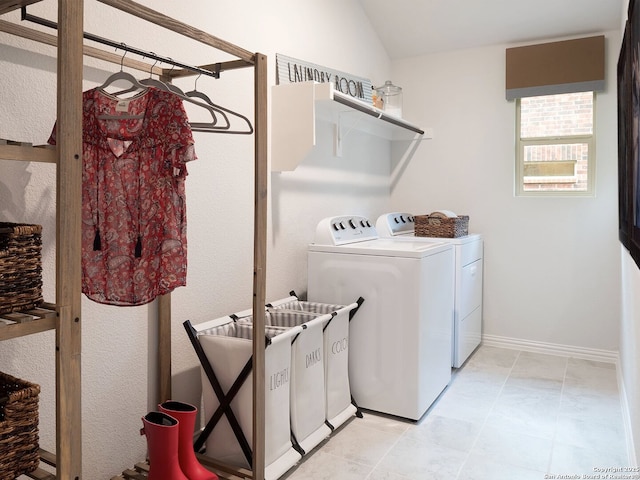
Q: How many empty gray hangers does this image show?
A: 3